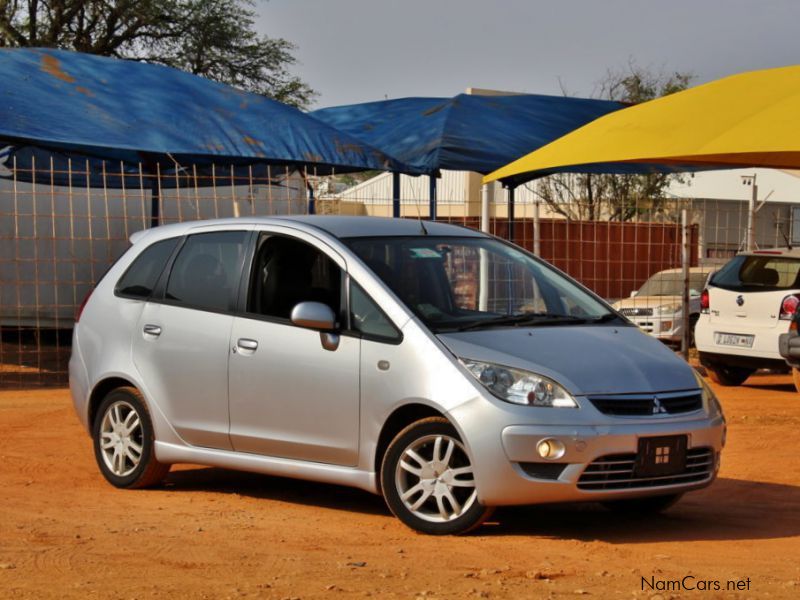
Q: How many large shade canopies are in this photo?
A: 3